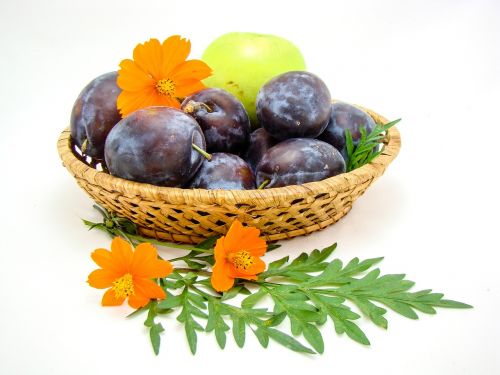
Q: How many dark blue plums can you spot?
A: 8